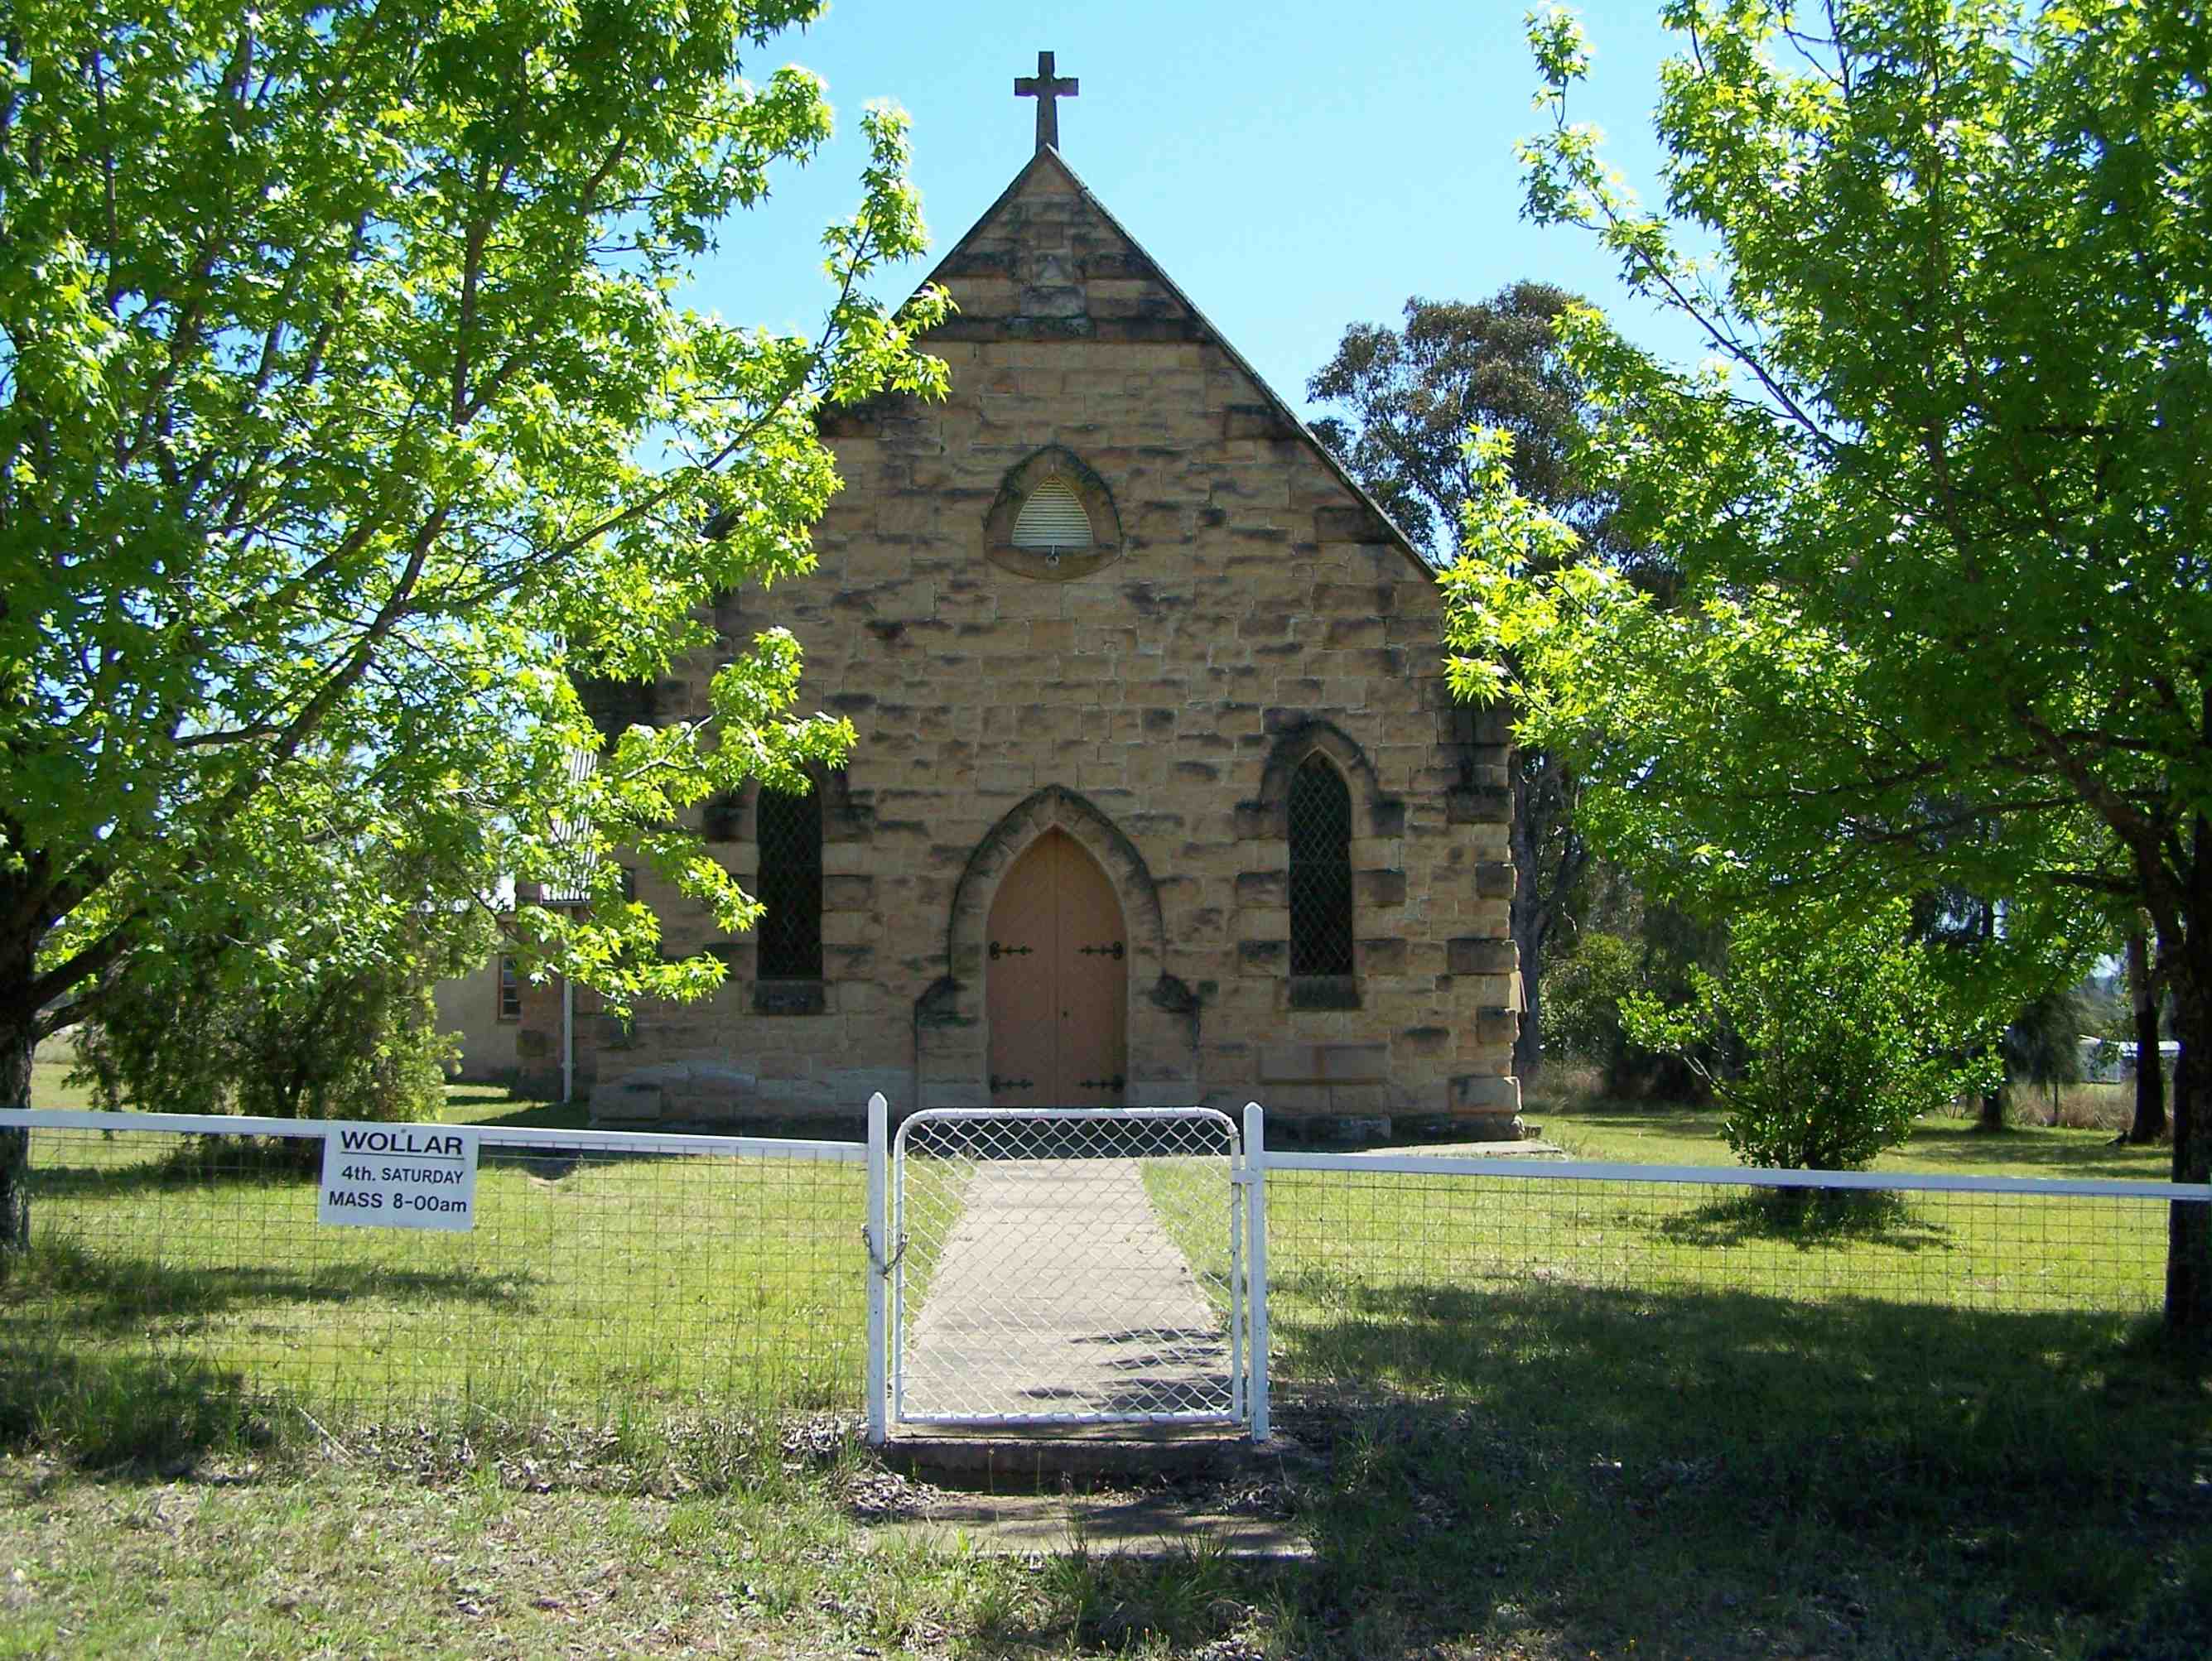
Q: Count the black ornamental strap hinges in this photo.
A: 4